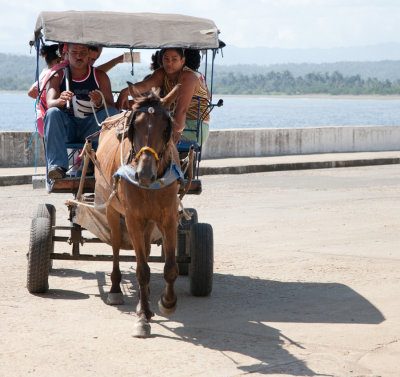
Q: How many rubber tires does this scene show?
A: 4